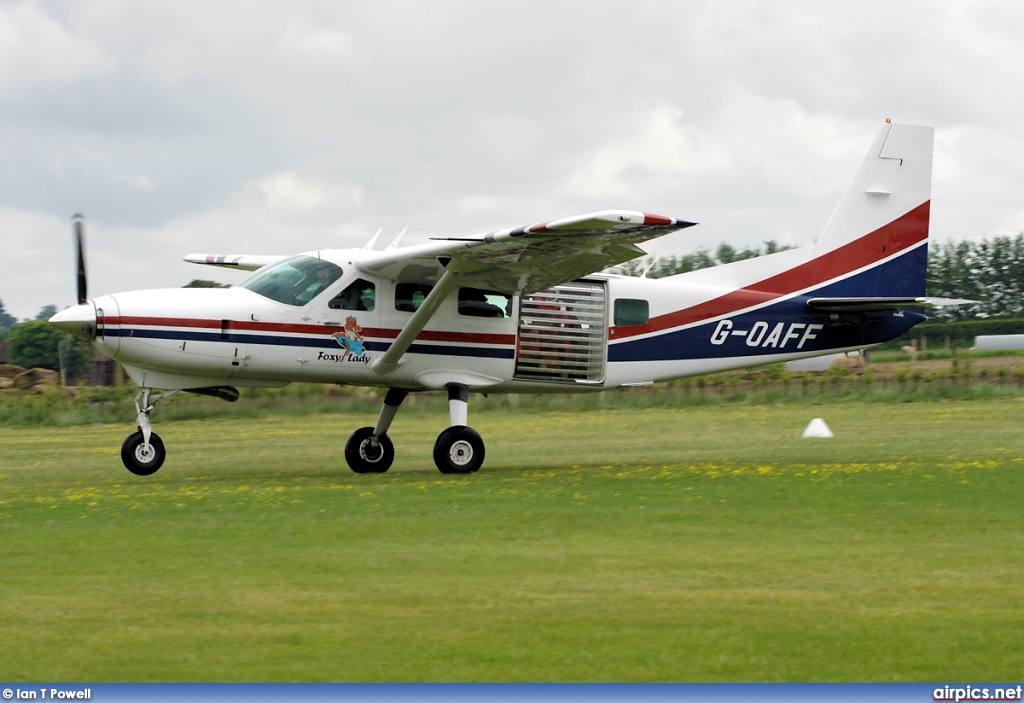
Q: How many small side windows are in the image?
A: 4